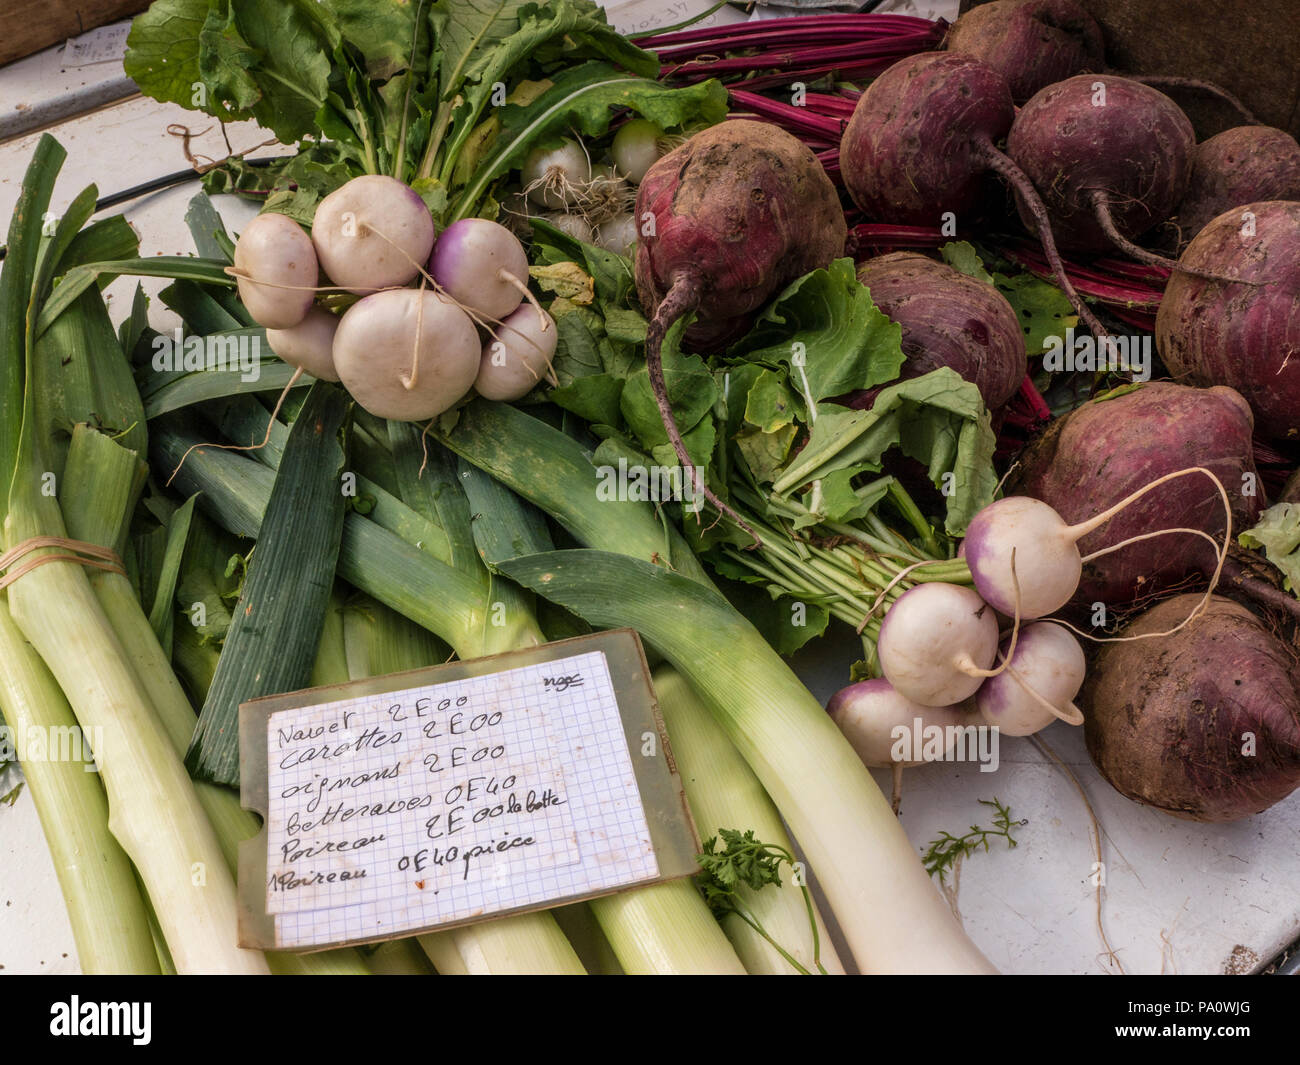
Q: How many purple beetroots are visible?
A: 9